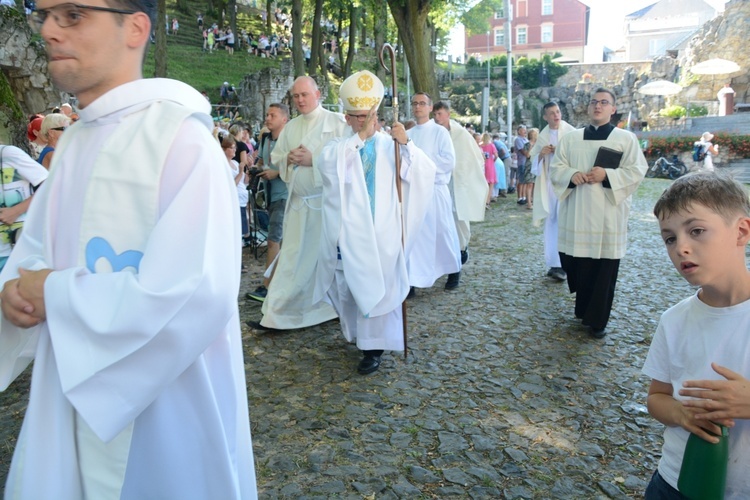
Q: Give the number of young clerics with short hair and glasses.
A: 3